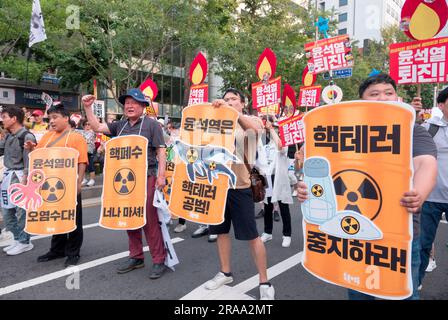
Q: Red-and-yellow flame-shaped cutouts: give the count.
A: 6